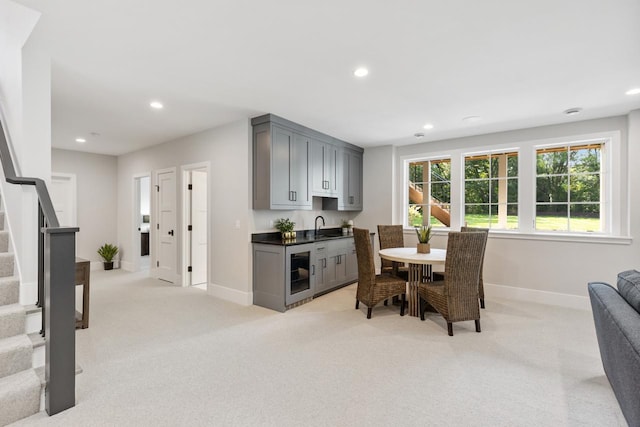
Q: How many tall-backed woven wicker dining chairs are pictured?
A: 4